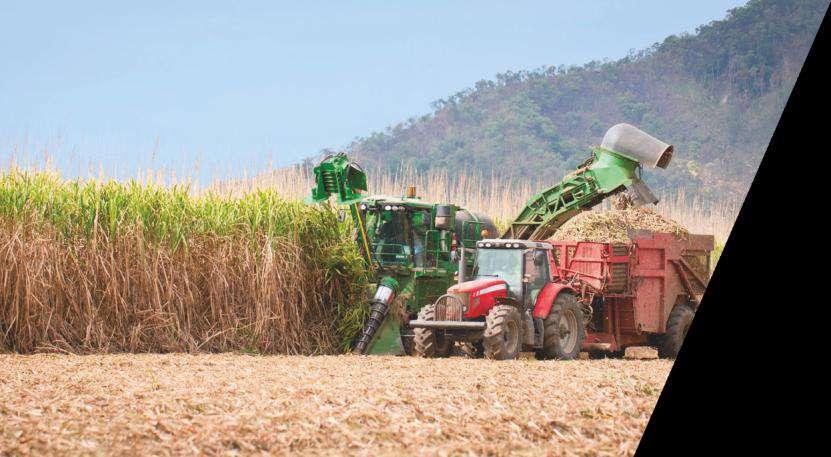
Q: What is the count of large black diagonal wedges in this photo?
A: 1